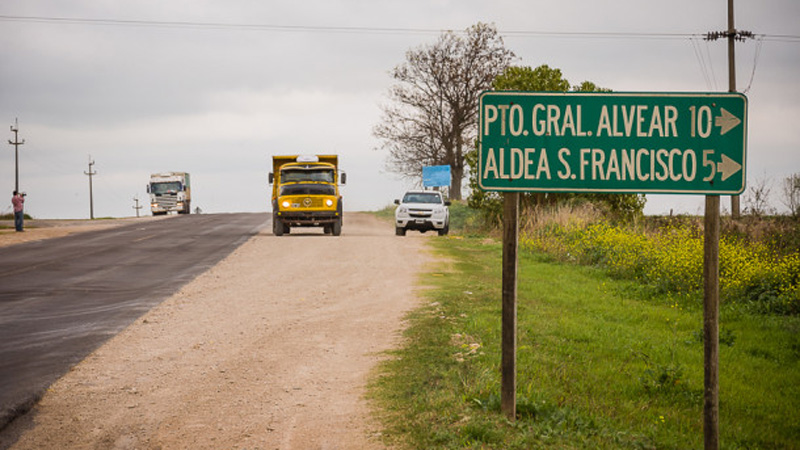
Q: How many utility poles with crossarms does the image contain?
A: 4